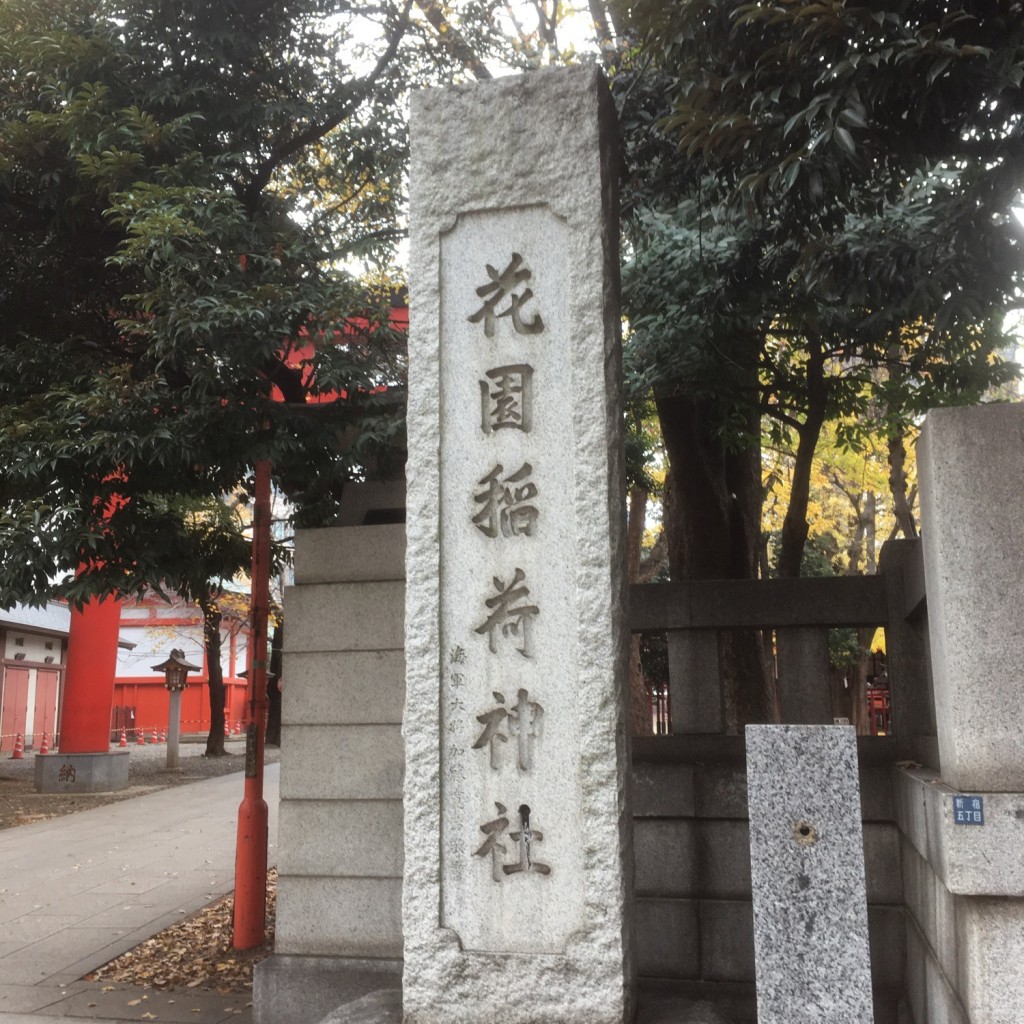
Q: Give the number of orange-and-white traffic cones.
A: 8